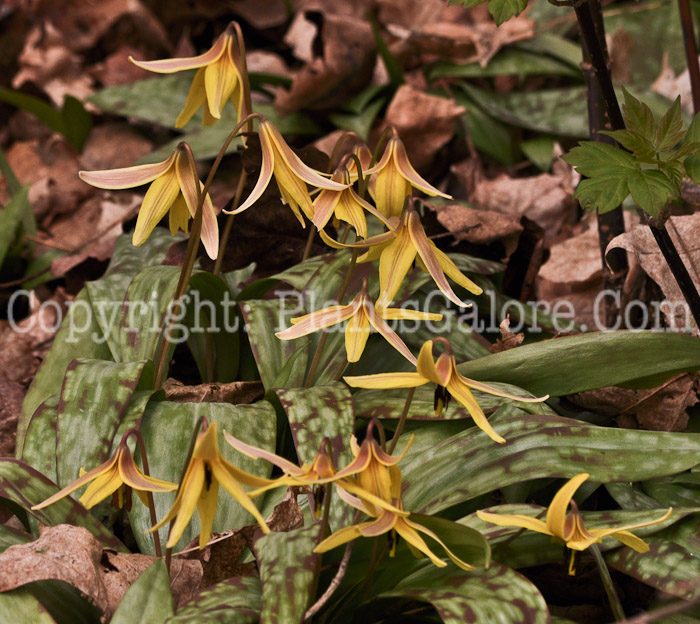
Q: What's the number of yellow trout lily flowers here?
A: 15